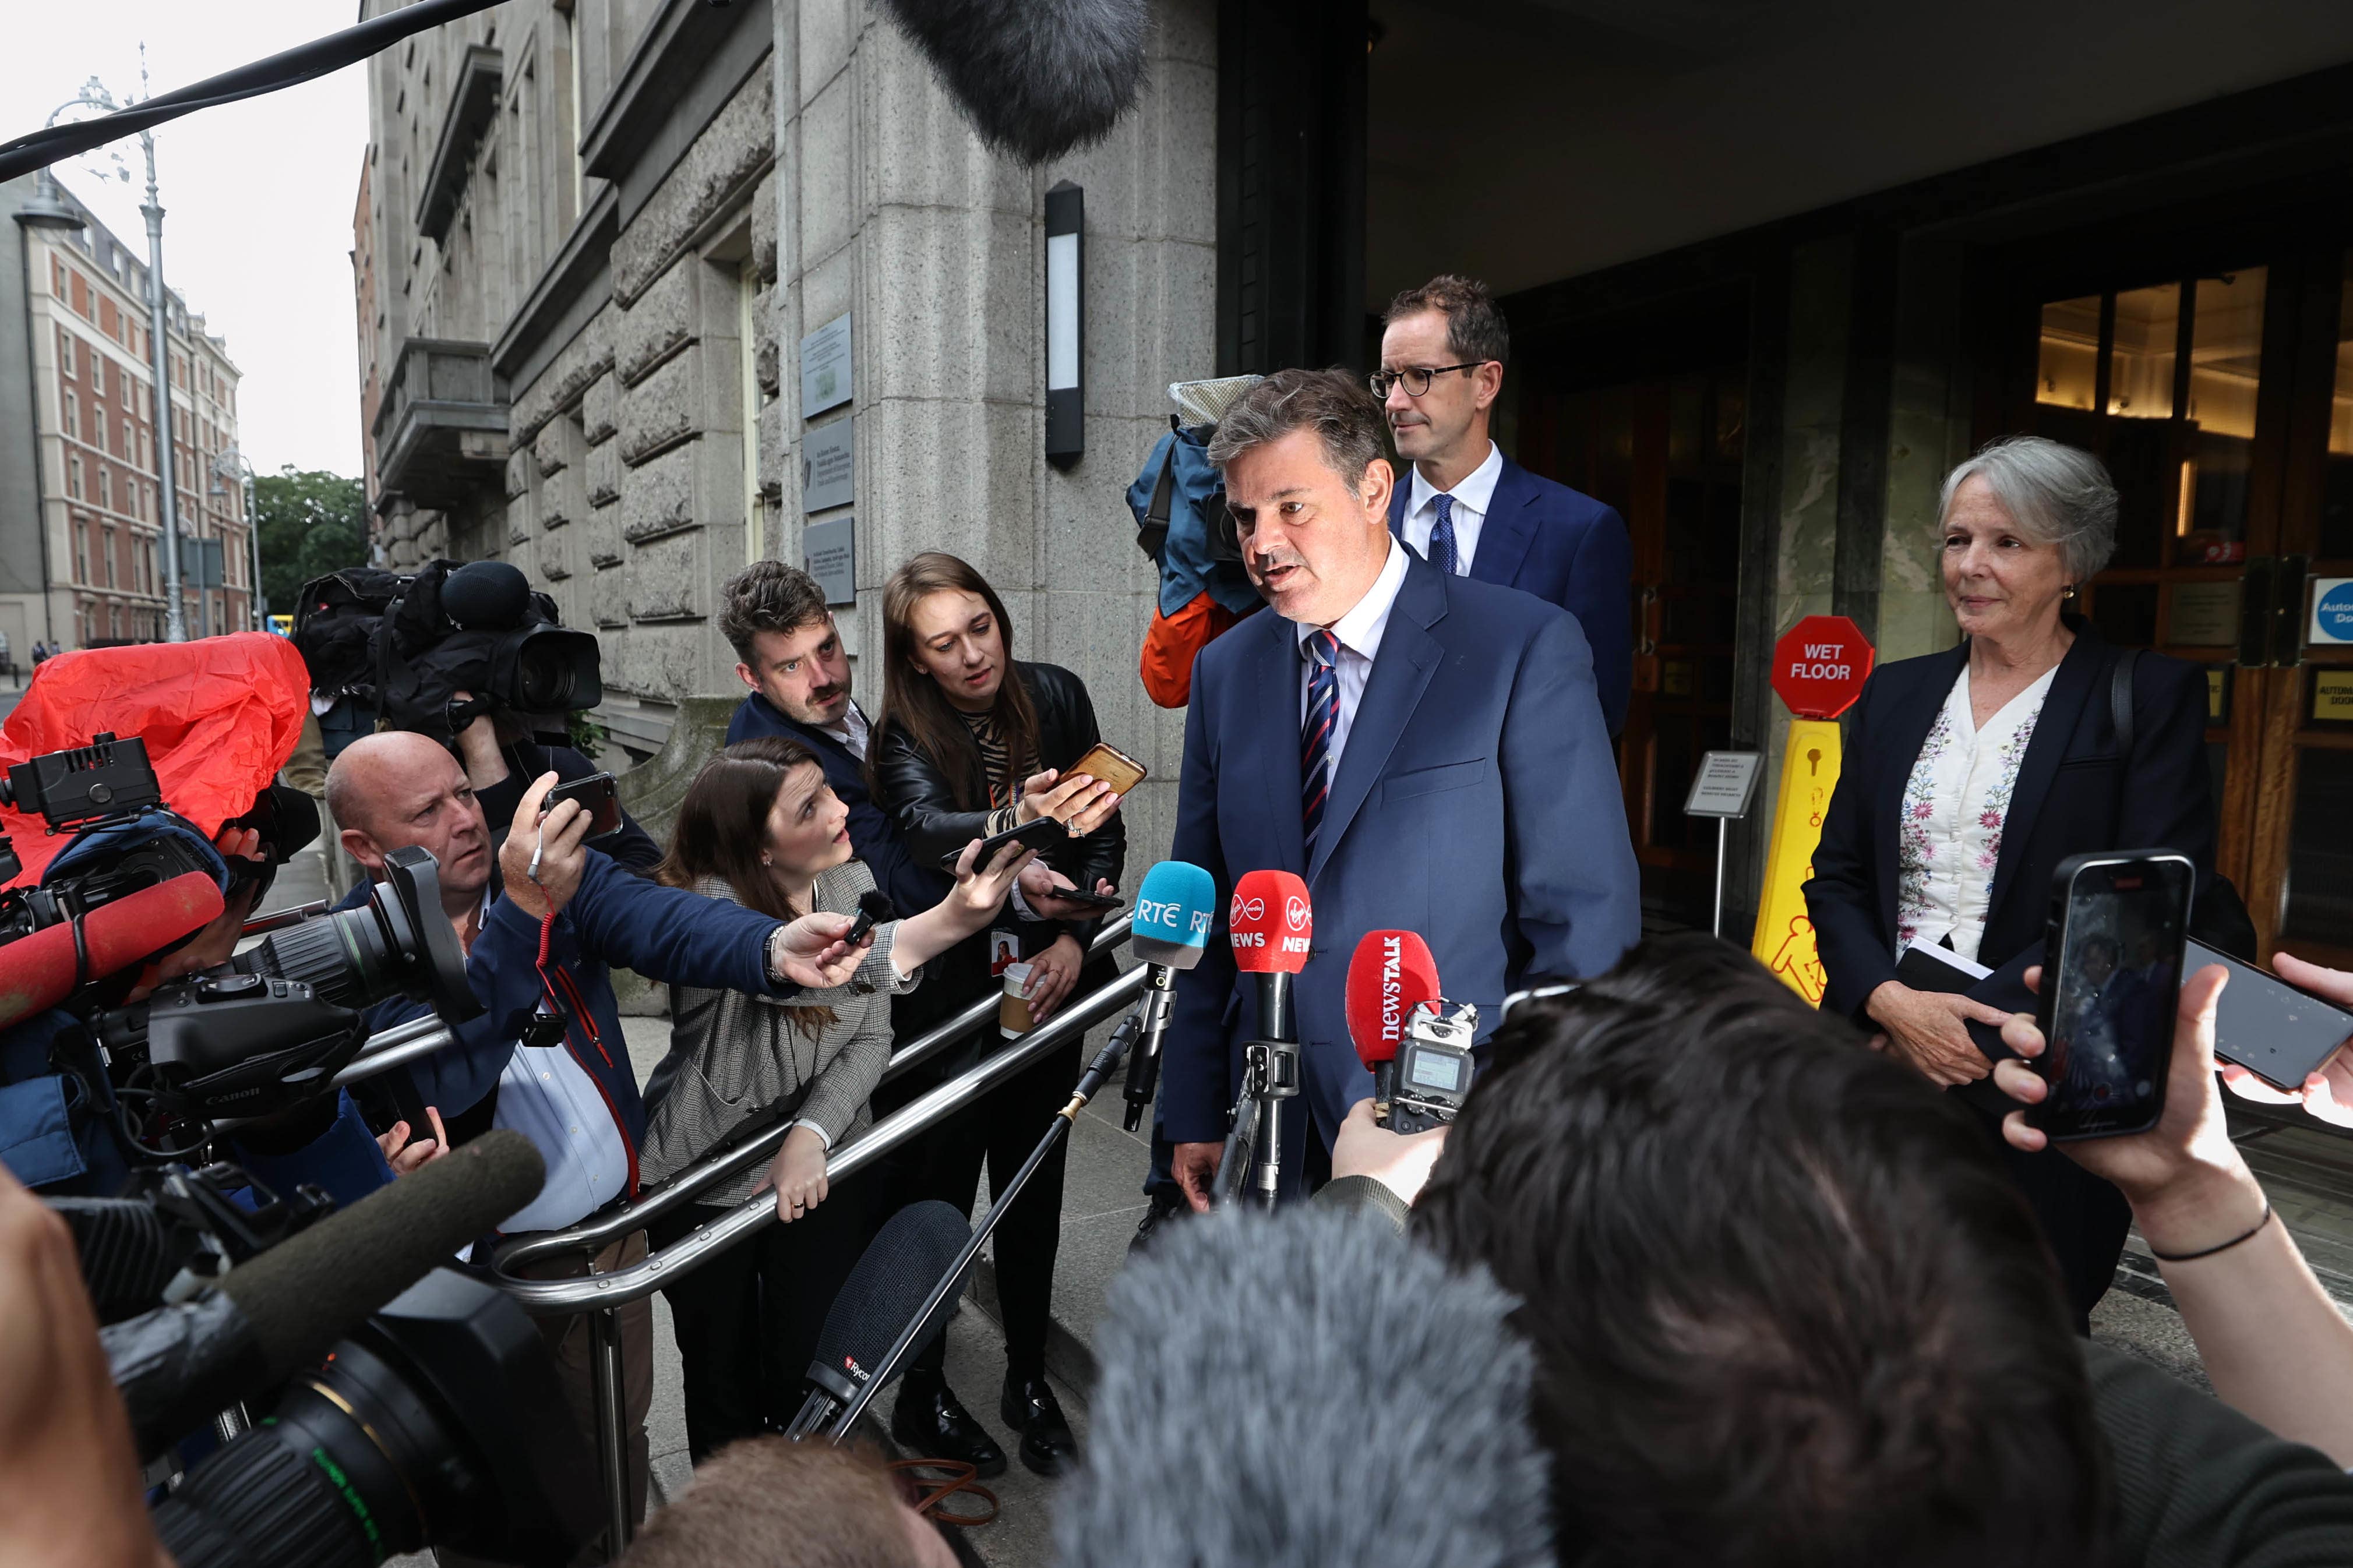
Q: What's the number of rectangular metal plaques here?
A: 3